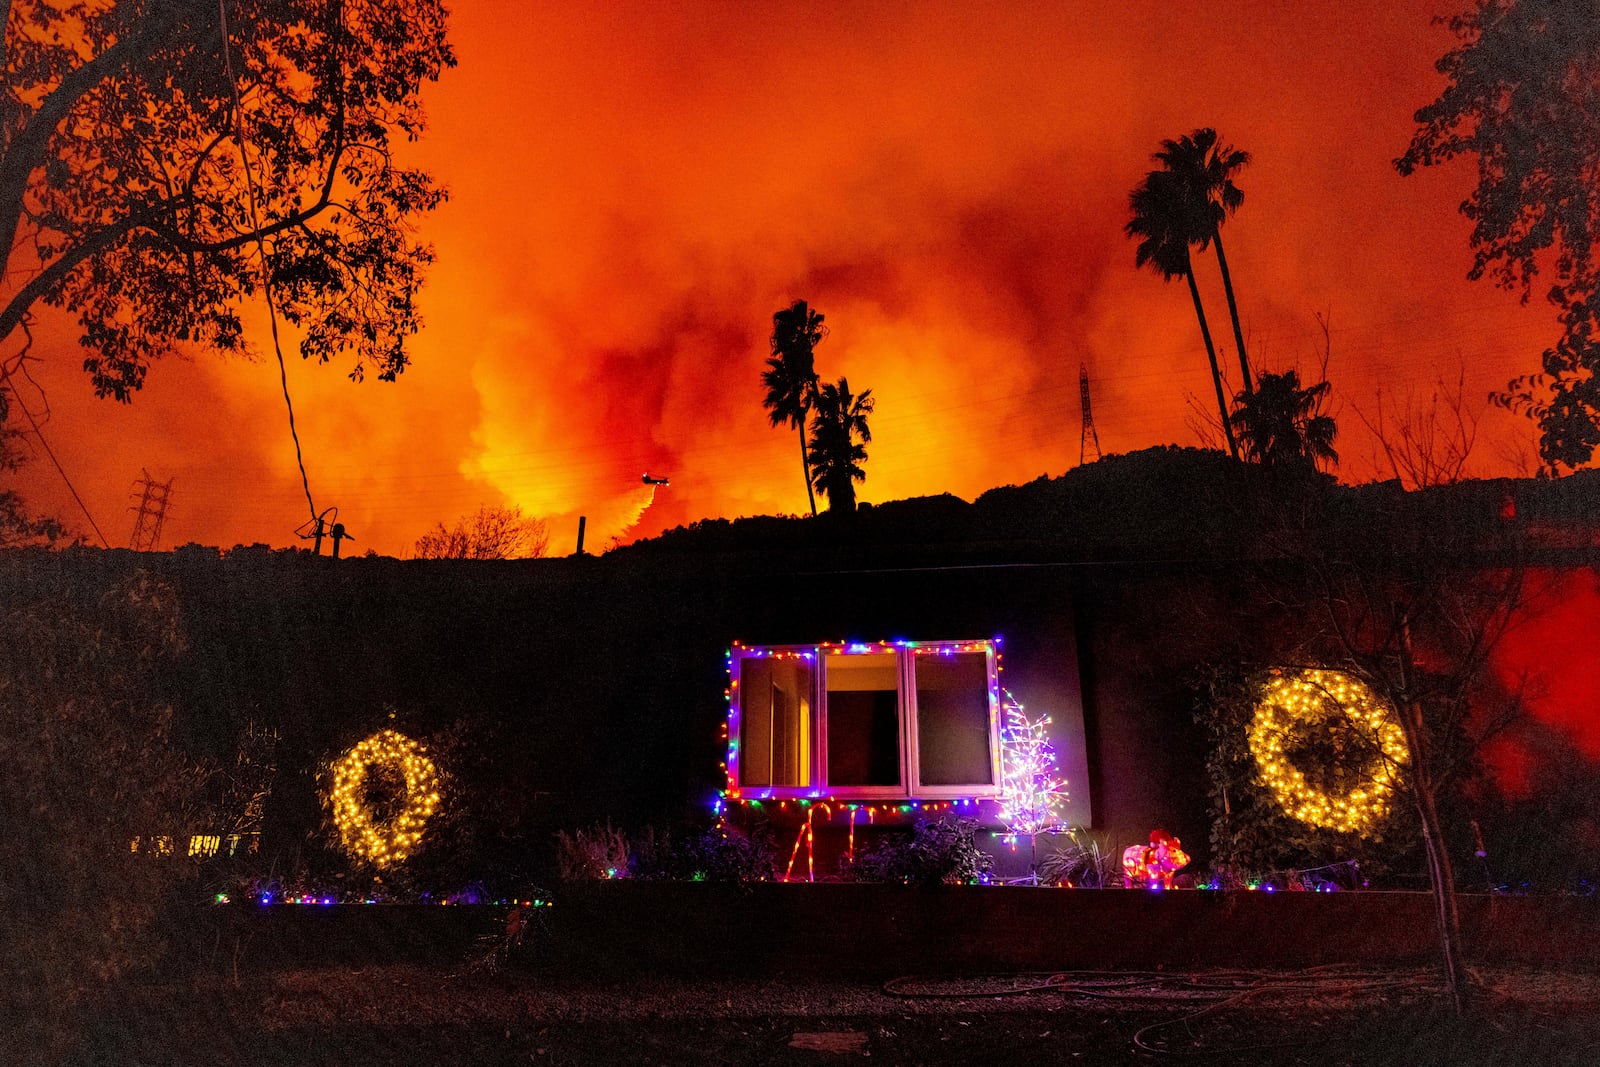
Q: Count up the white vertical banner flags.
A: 0